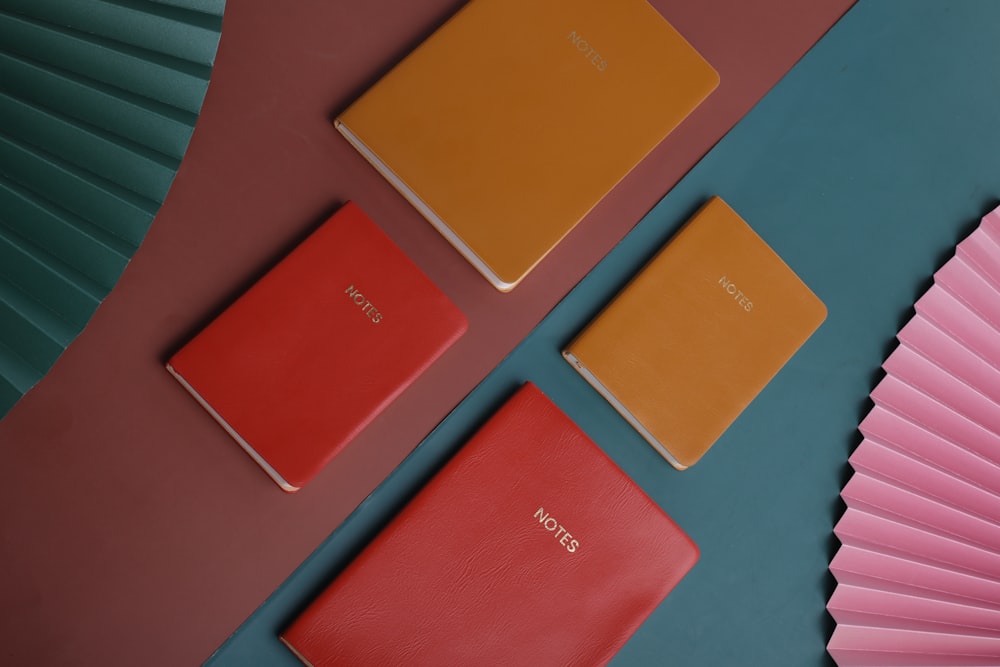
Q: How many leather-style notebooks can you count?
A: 4